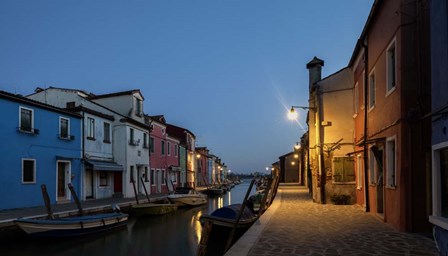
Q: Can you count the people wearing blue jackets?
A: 0